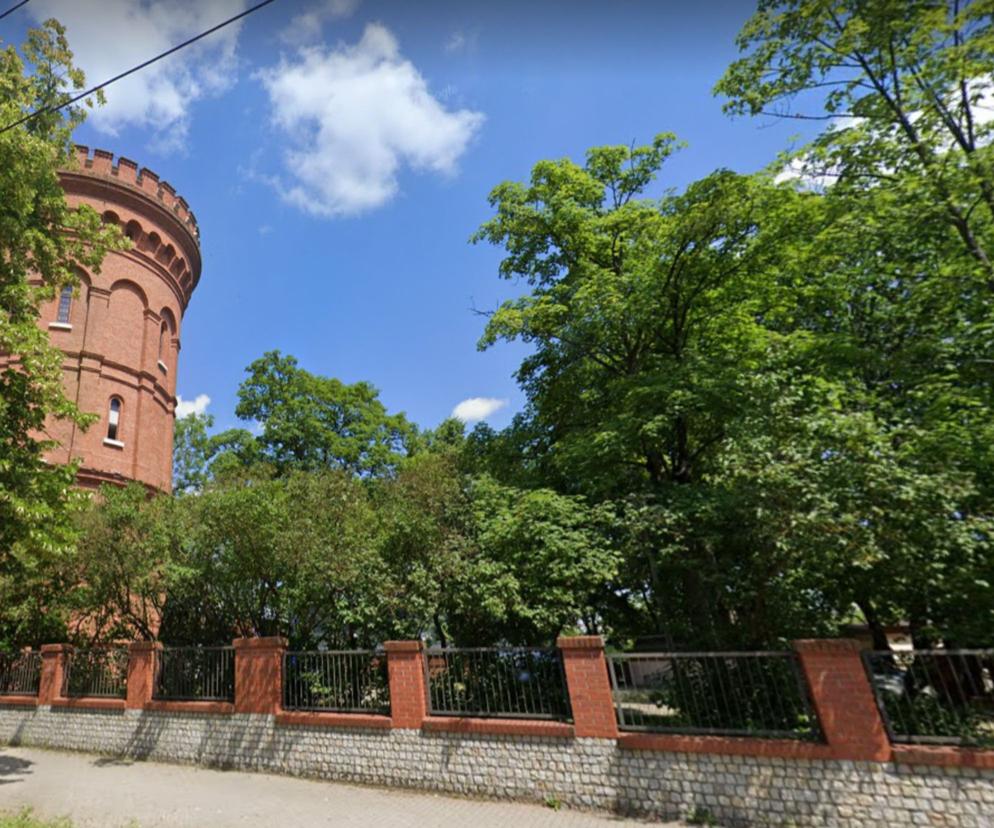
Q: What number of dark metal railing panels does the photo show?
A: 7